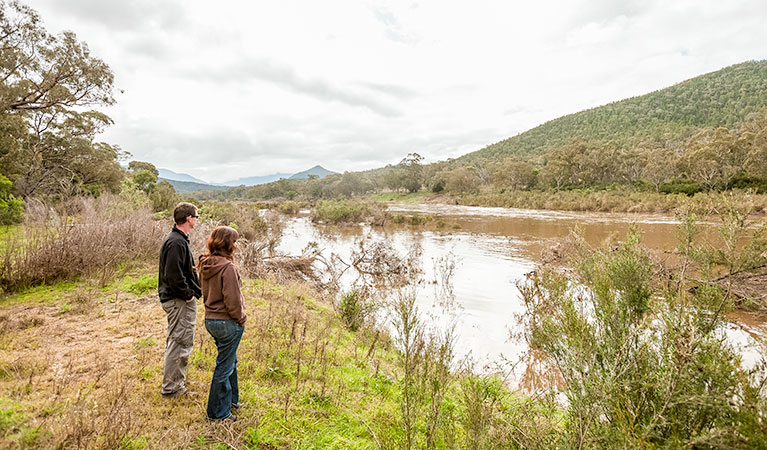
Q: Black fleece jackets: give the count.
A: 1